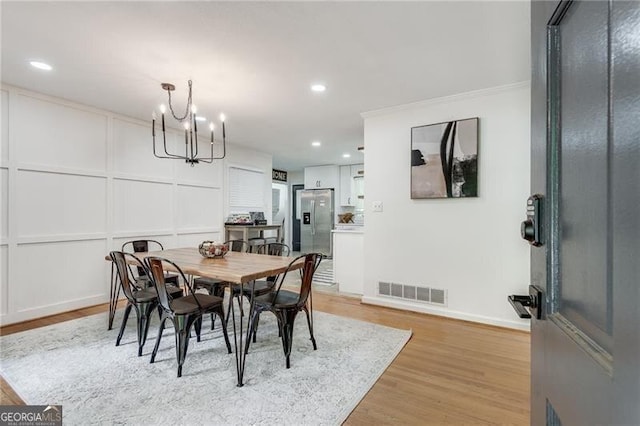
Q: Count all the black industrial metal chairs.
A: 6